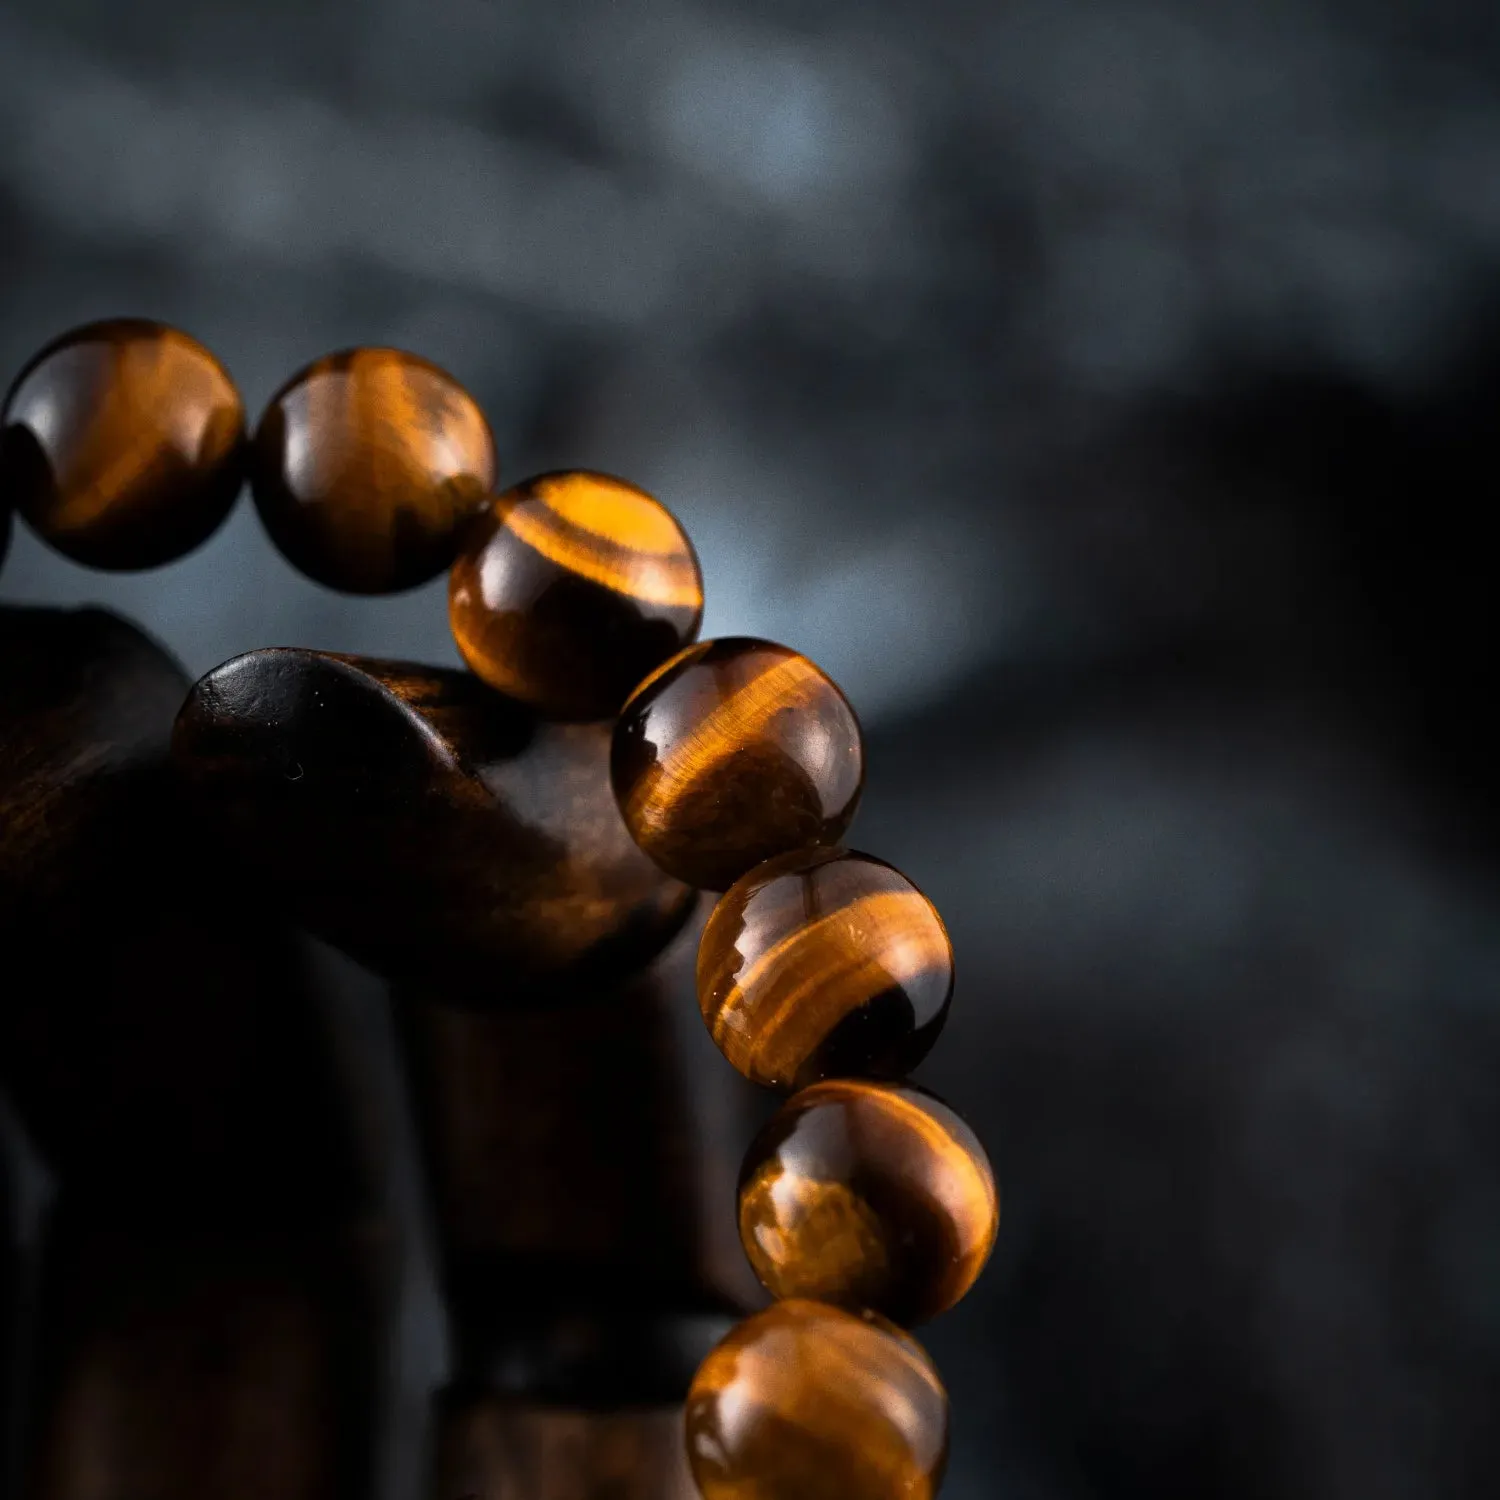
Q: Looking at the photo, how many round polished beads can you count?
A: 7